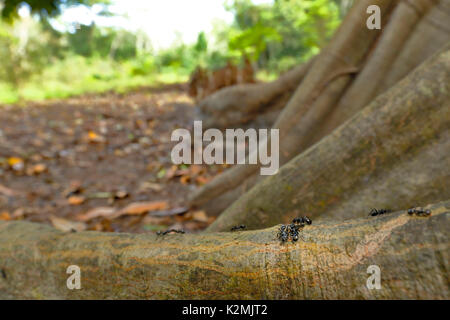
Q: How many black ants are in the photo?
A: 7